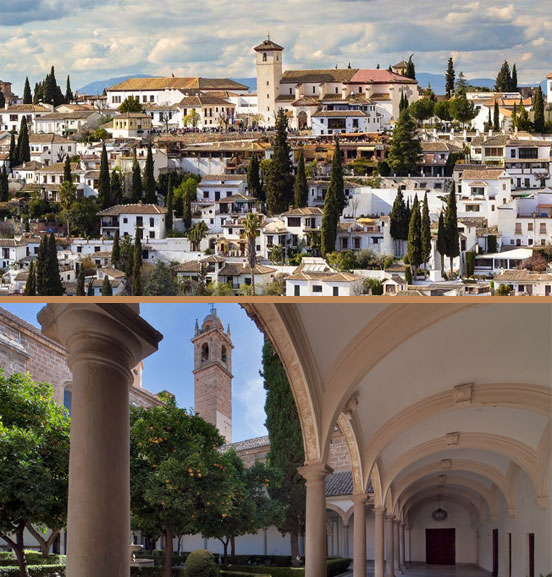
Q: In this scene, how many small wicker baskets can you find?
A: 0